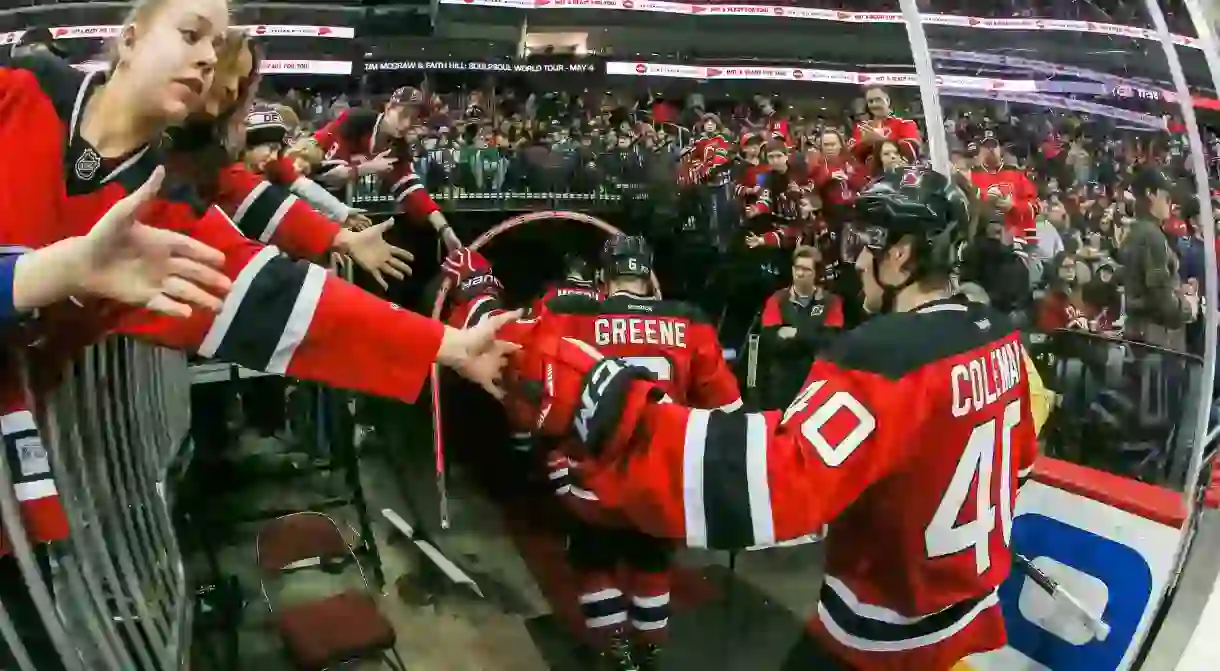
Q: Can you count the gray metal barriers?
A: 1